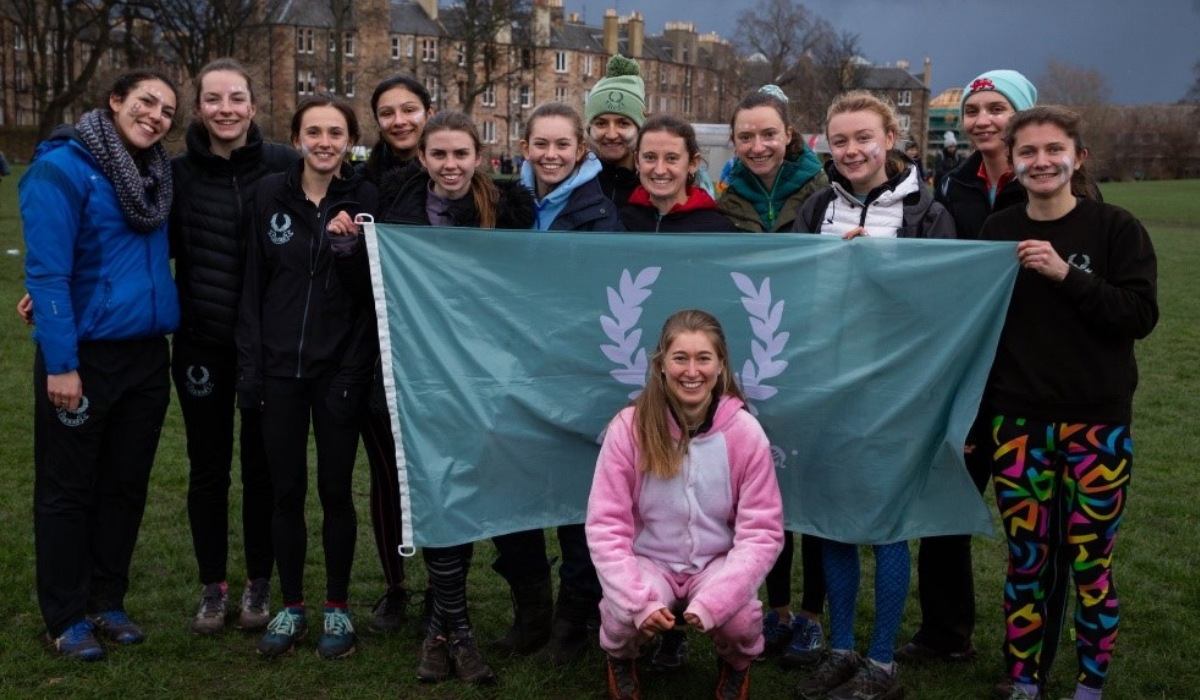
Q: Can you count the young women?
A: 13